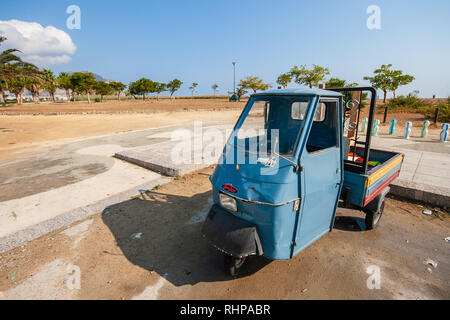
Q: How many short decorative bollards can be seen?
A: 6